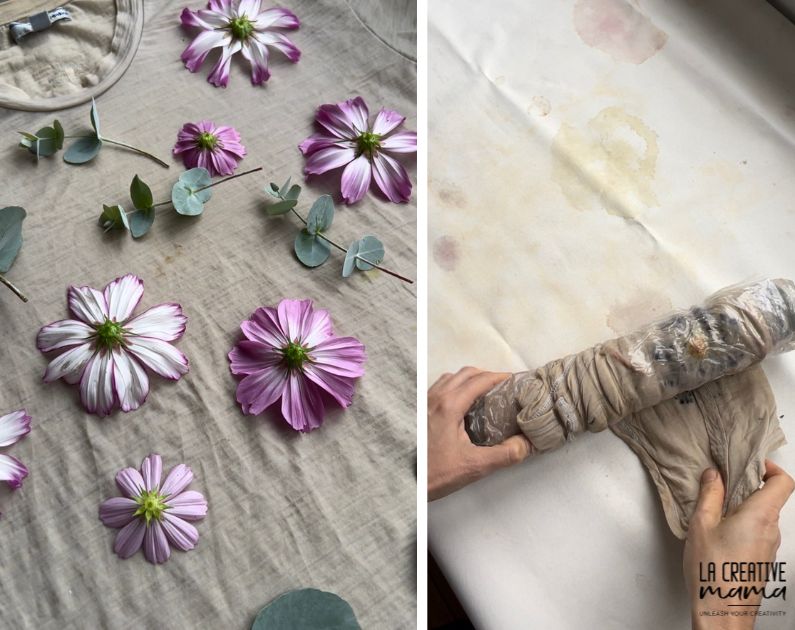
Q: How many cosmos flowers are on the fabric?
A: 7